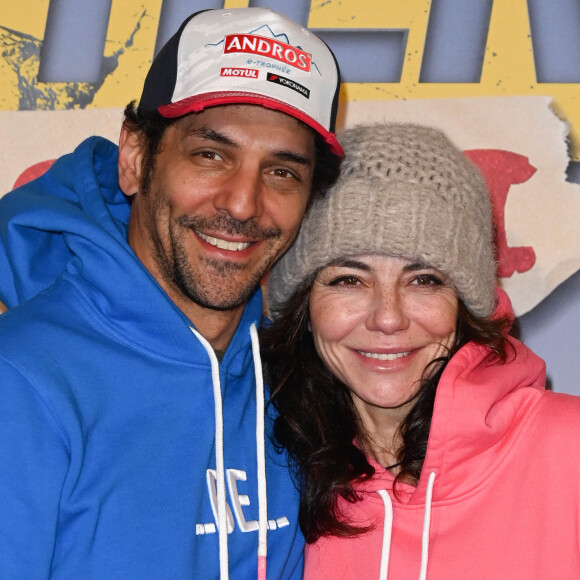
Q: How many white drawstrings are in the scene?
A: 4